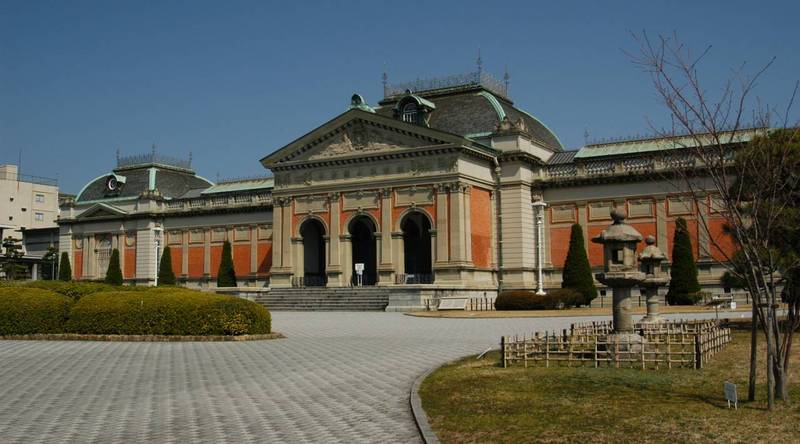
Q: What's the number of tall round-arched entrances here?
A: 3